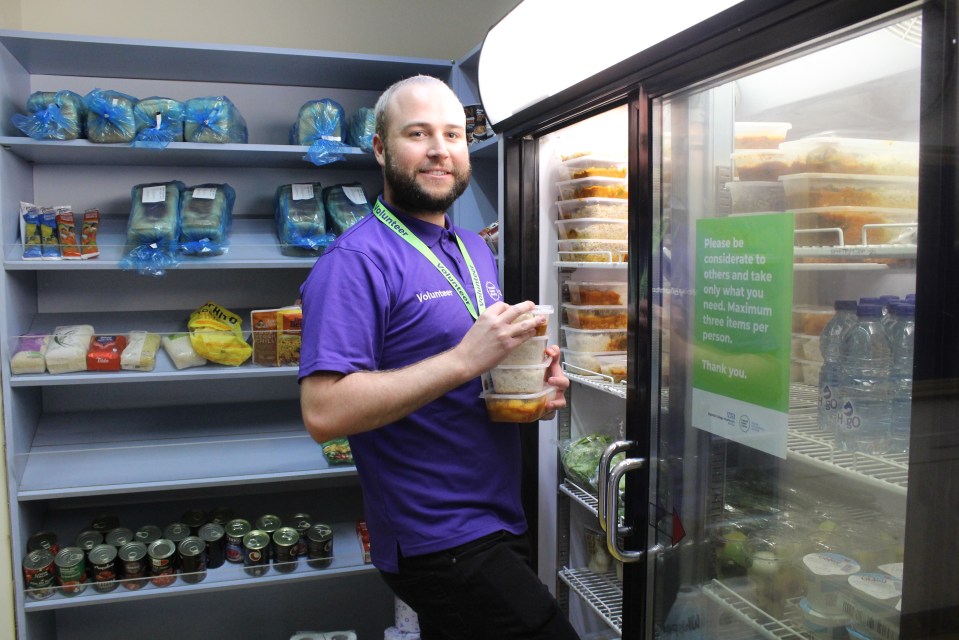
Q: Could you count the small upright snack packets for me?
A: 4